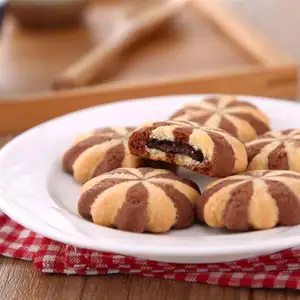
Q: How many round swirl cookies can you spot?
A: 6